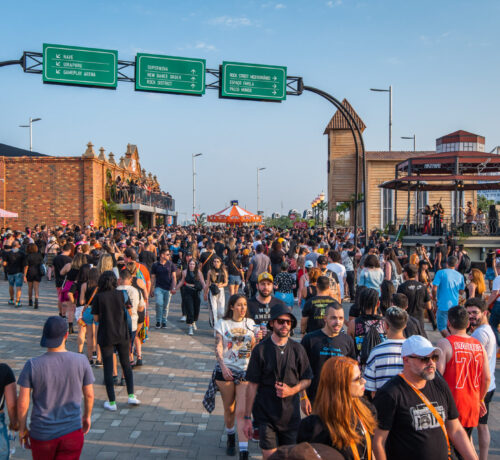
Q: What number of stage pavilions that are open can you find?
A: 1